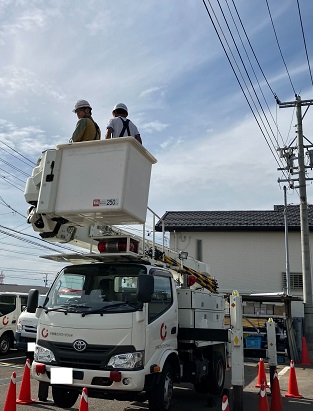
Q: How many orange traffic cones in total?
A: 9